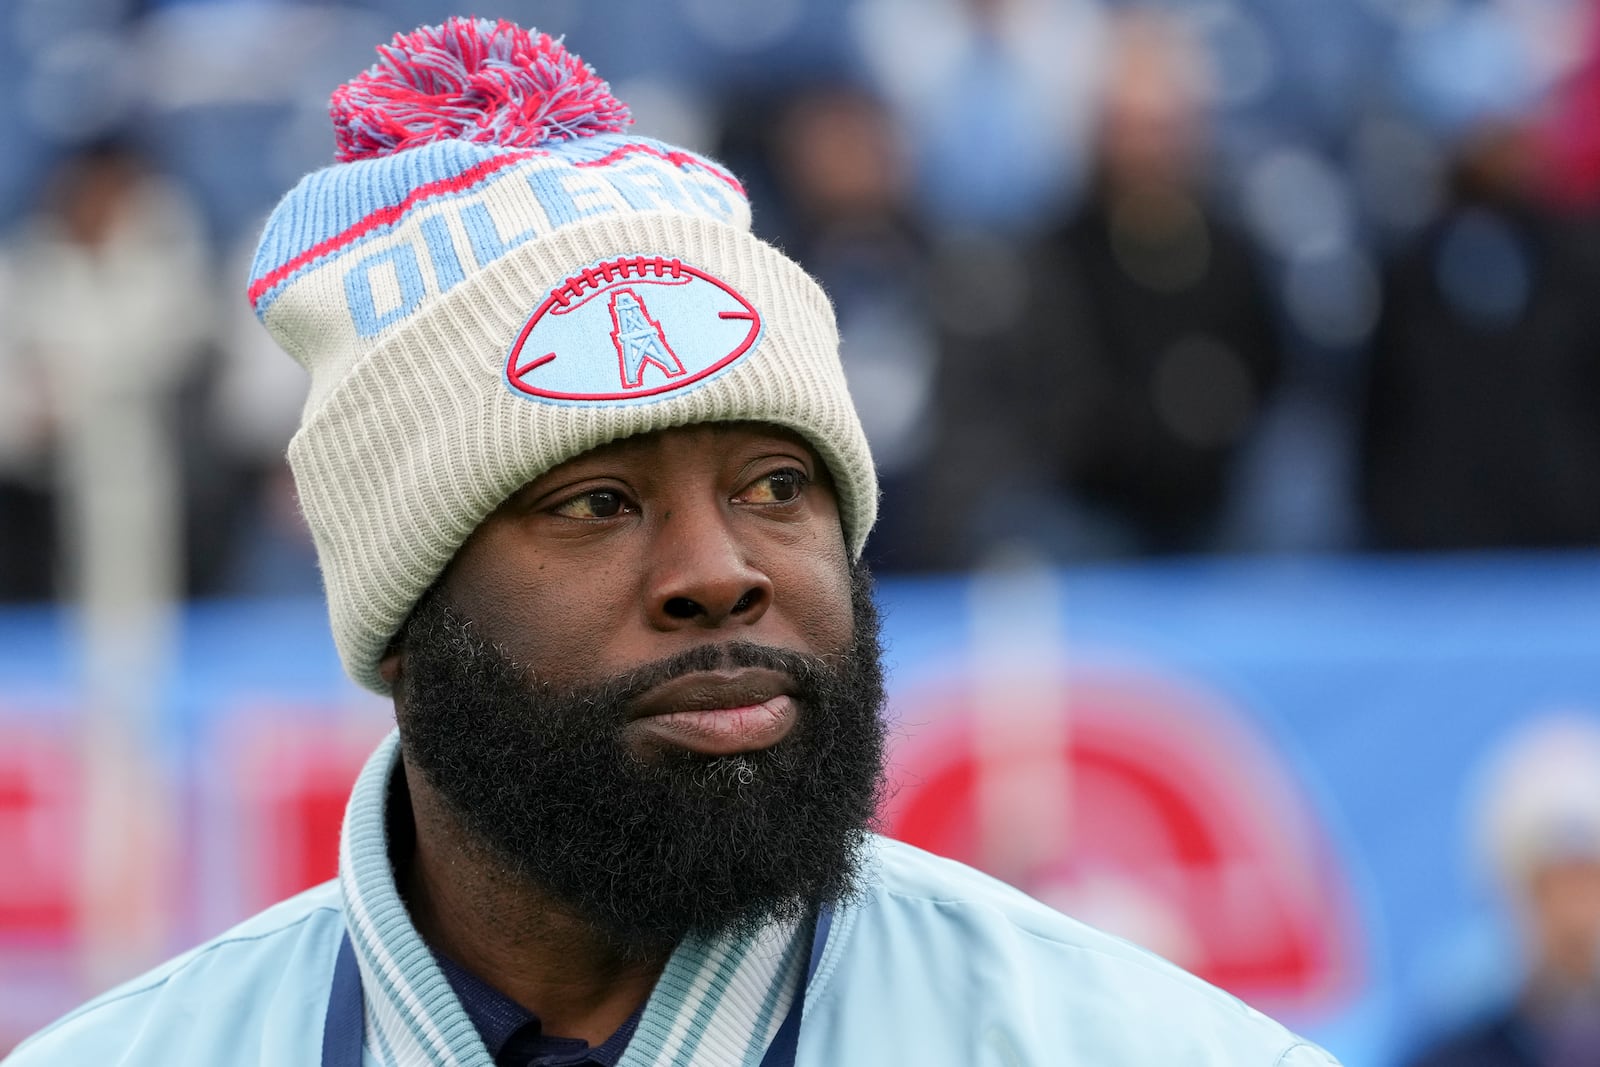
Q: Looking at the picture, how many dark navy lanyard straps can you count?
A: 2